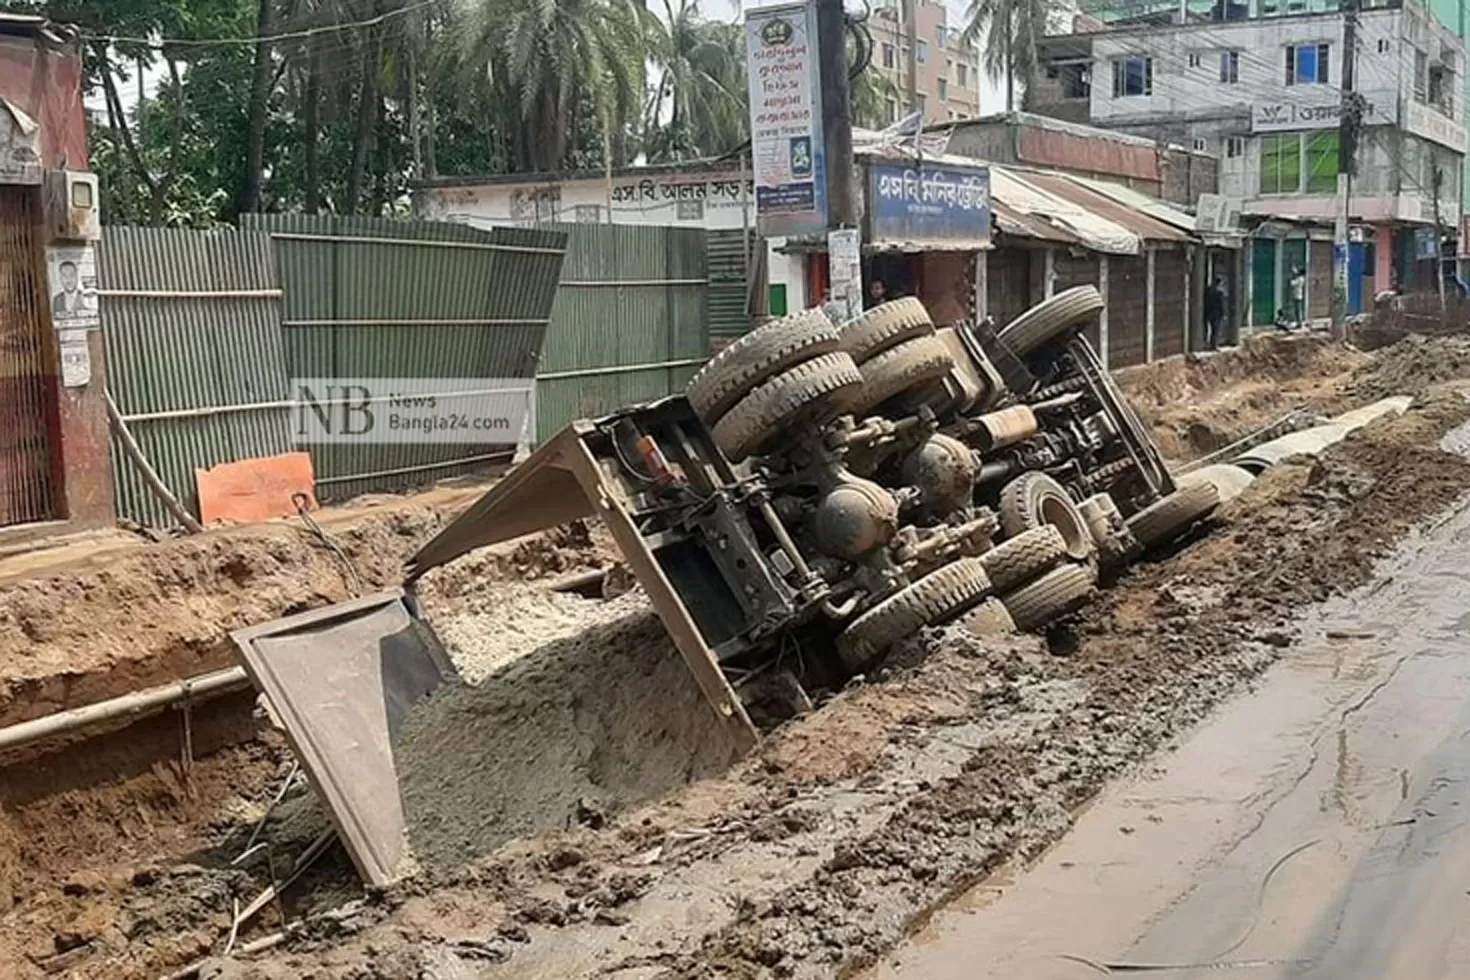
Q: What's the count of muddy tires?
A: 11